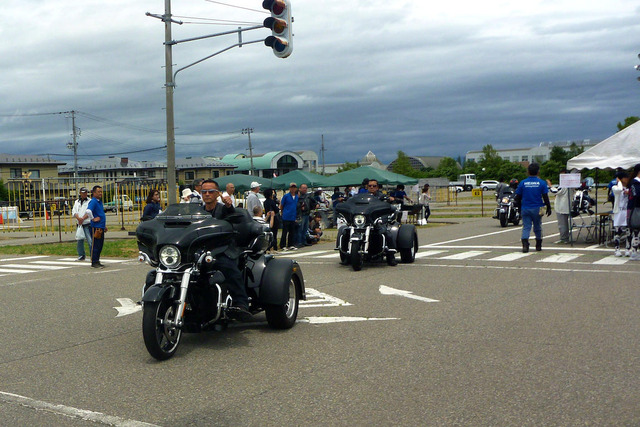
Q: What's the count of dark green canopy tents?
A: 3